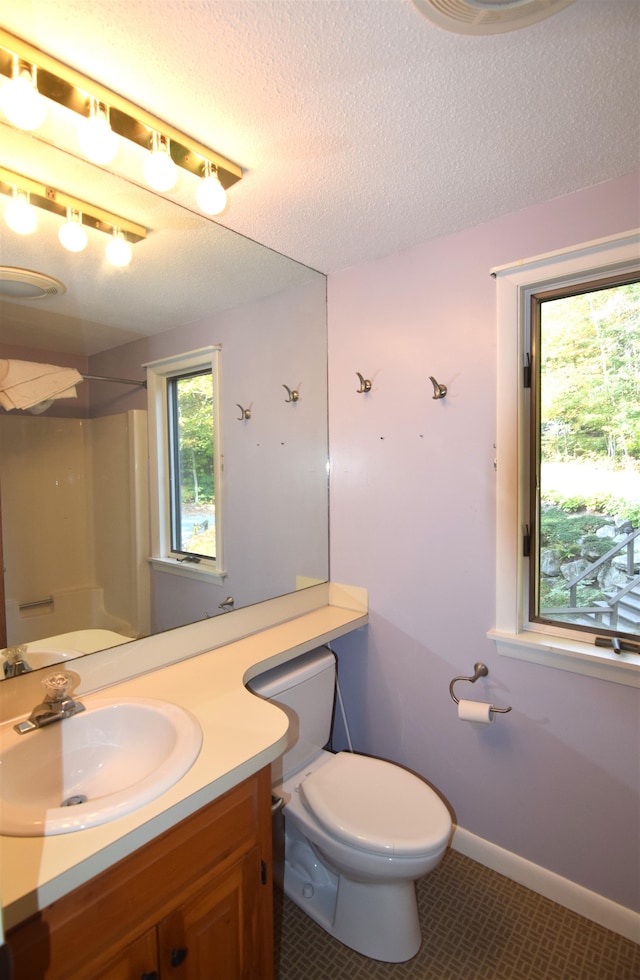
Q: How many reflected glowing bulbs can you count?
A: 3